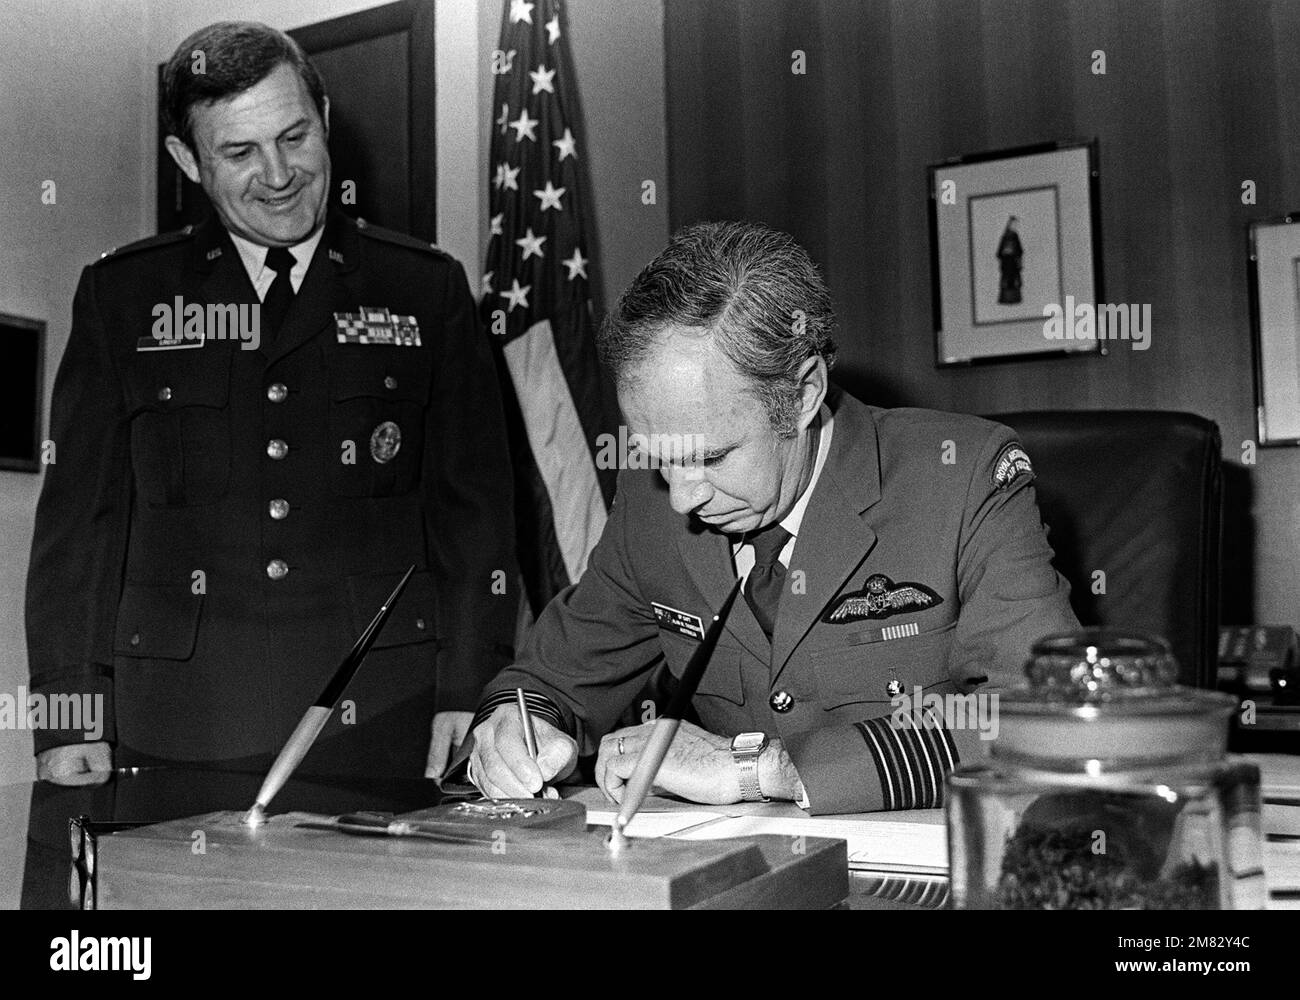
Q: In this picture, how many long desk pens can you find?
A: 2